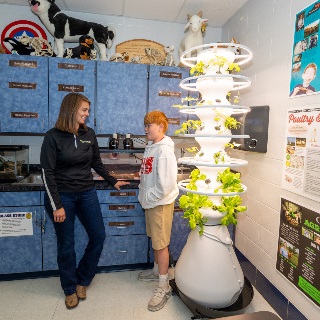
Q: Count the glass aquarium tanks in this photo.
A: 2